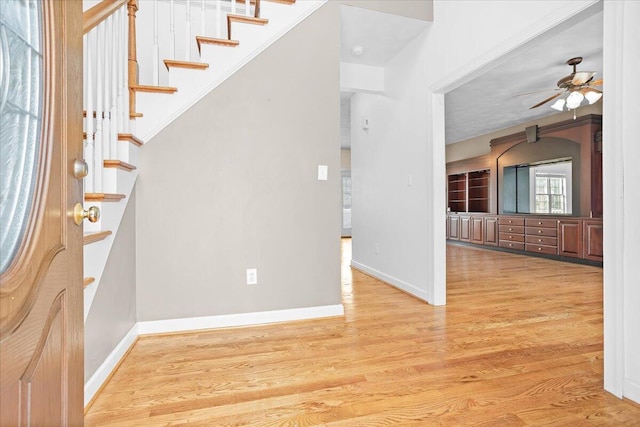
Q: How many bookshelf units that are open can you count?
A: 2